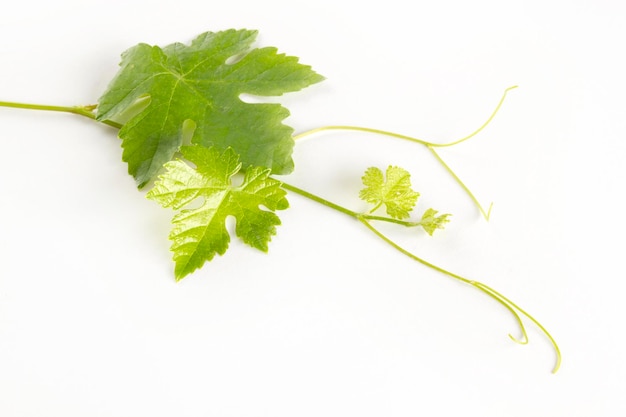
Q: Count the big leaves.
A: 2